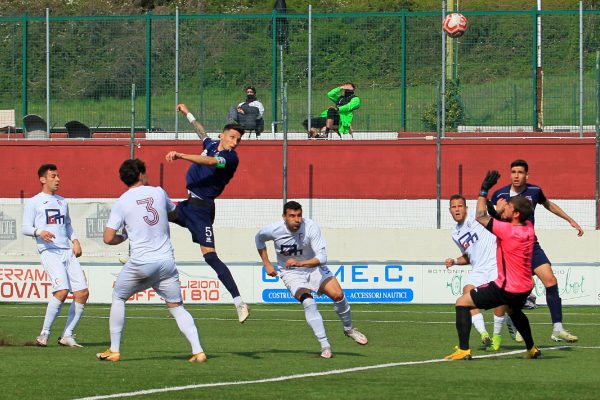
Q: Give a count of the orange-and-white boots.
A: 2